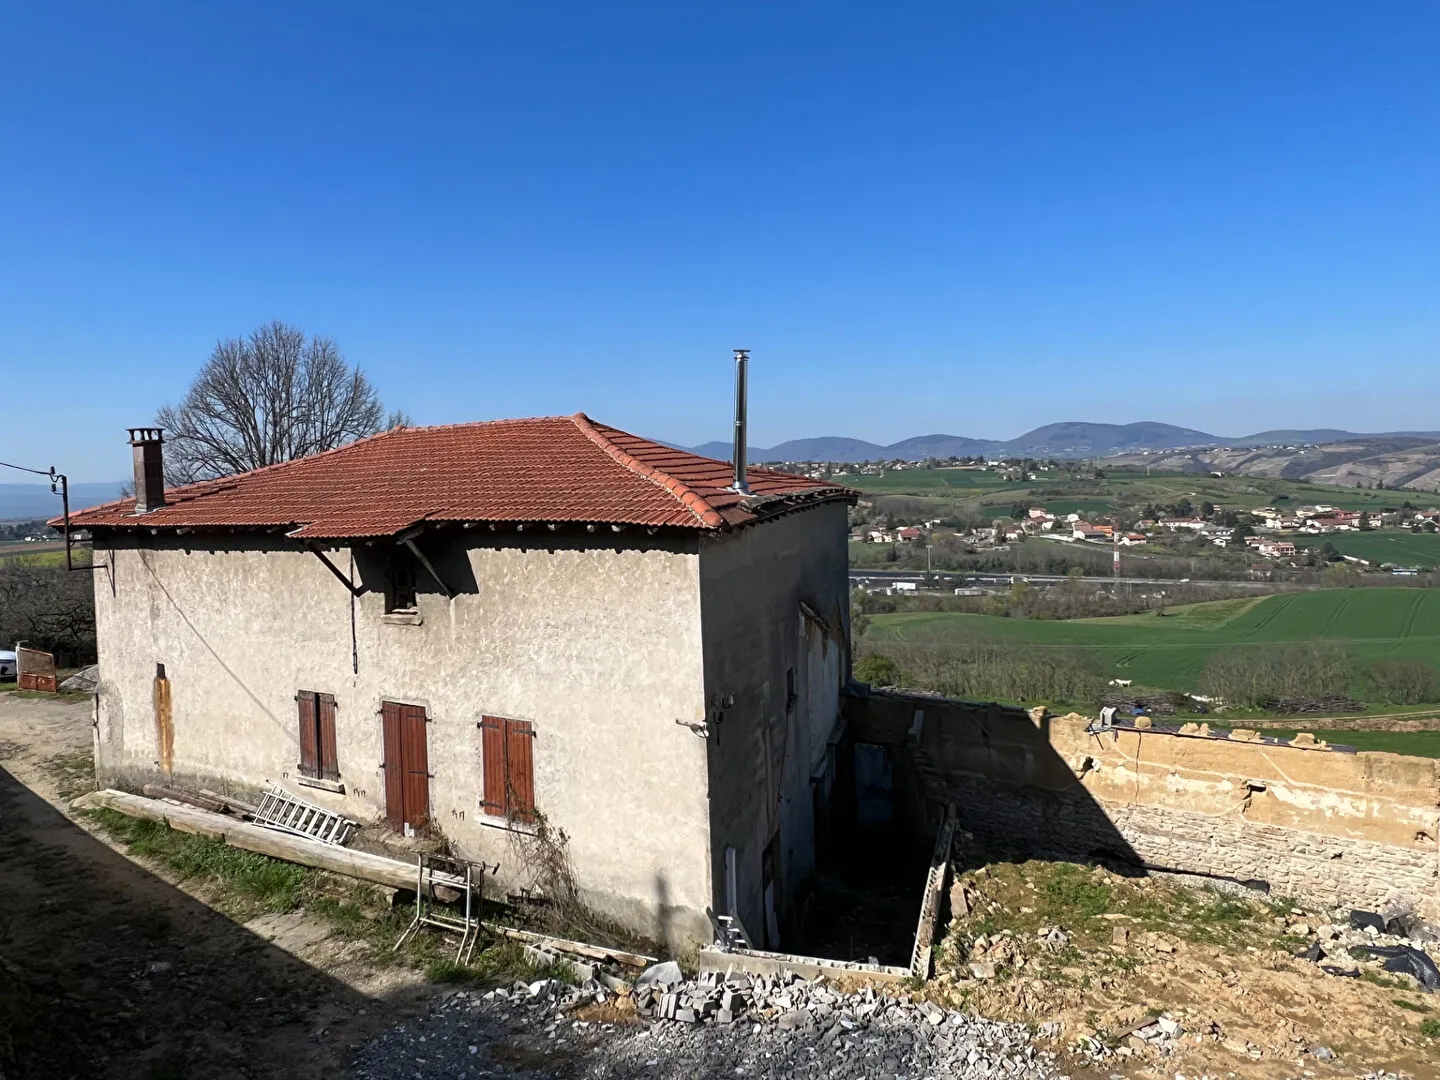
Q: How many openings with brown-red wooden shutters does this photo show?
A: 3